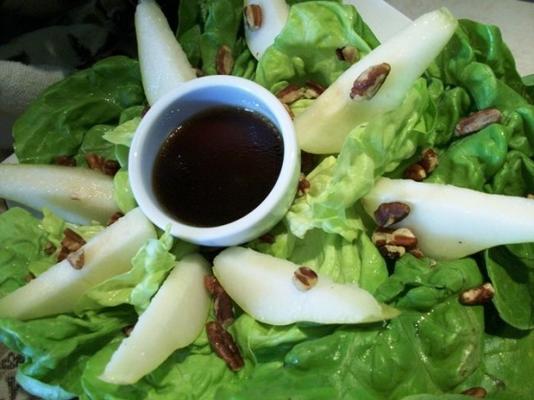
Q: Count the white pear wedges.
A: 8